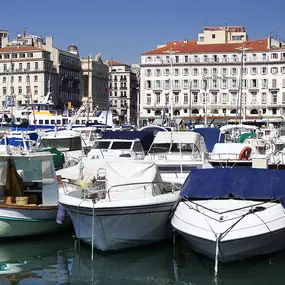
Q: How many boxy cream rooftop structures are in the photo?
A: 1